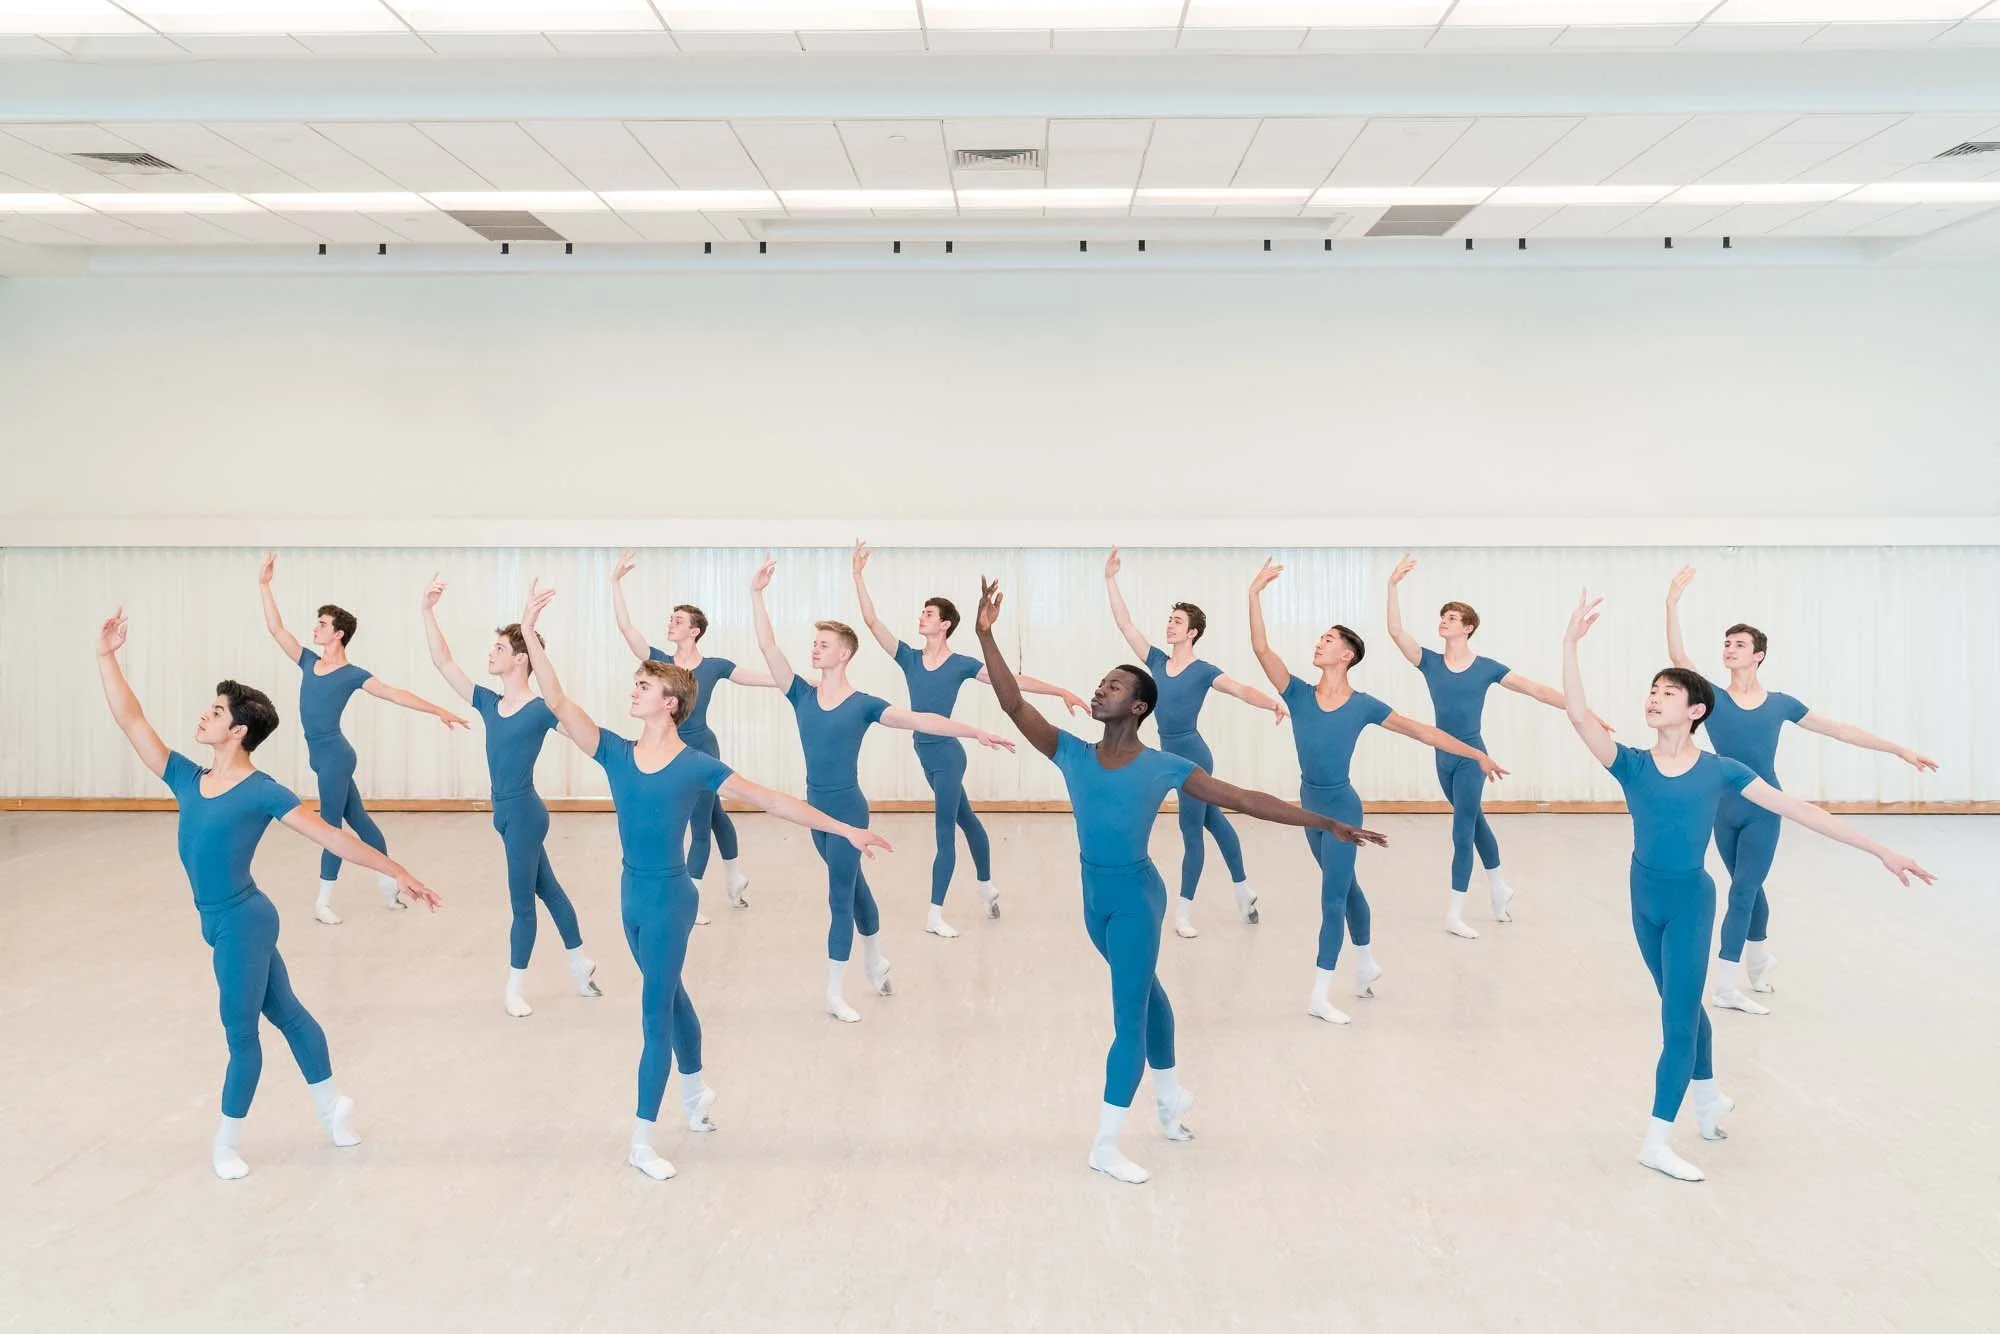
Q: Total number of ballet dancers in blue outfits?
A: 13